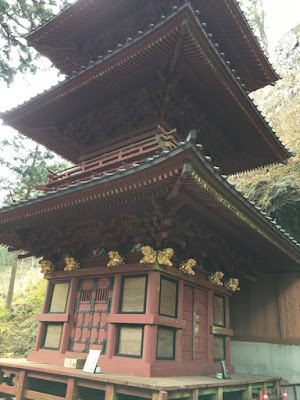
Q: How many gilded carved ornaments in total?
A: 8